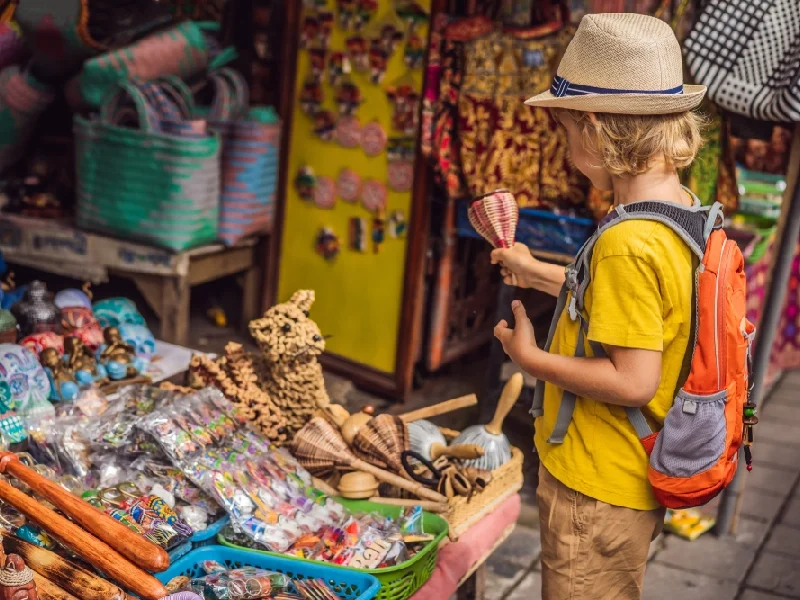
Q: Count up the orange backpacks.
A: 1